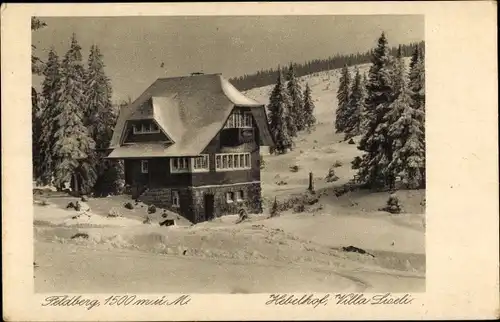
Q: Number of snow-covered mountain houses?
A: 1